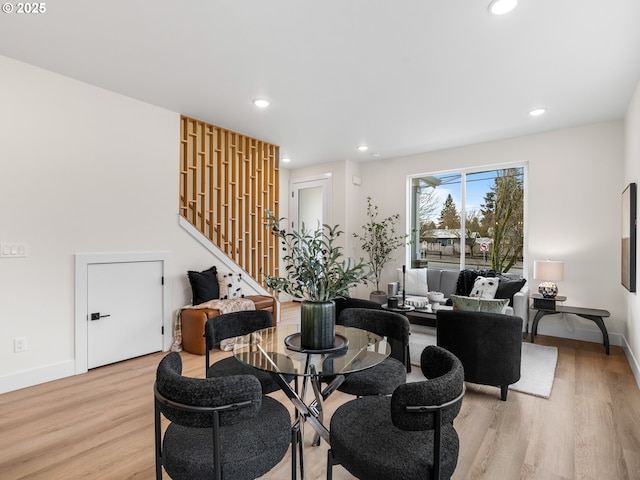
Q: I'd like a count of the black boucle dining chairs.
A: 4